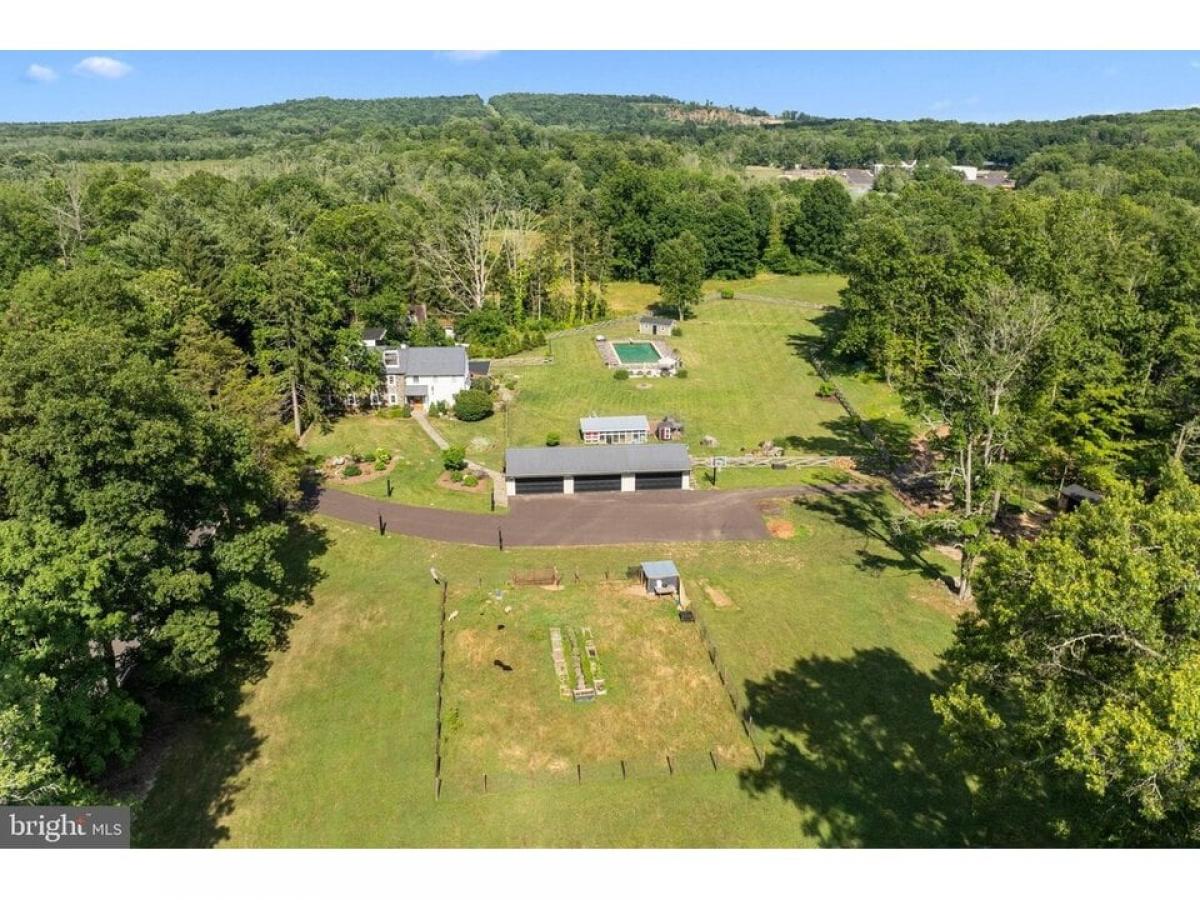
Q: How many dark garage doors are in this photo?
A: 3